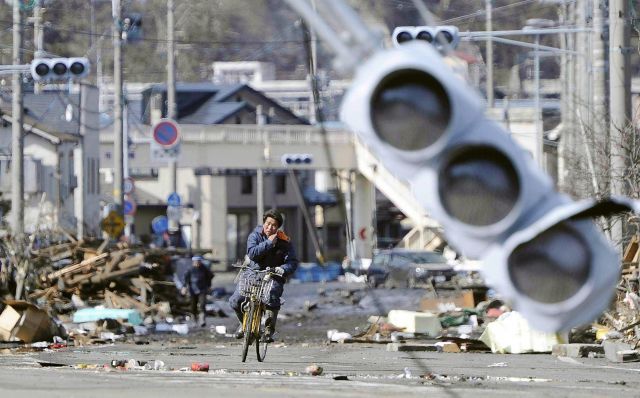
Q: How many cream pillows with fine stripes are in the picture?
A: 0